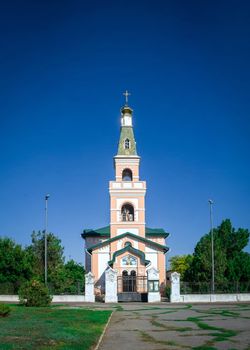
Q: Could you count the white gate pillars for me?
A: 4